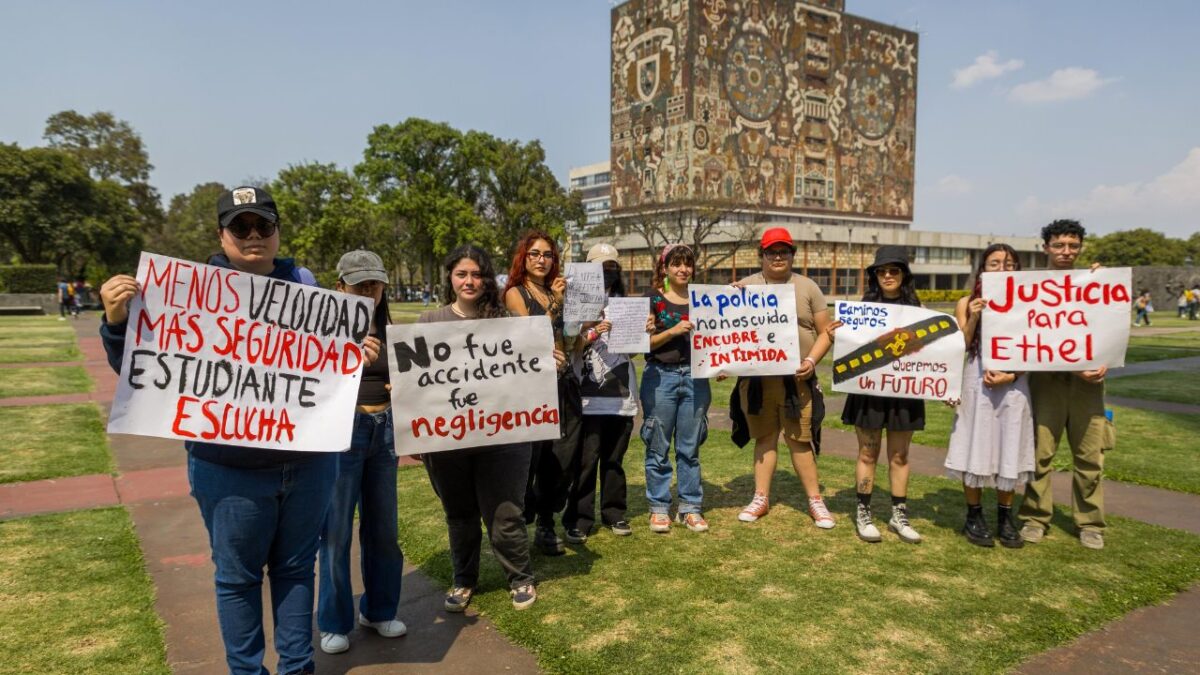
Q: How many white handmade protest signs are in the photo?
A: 7